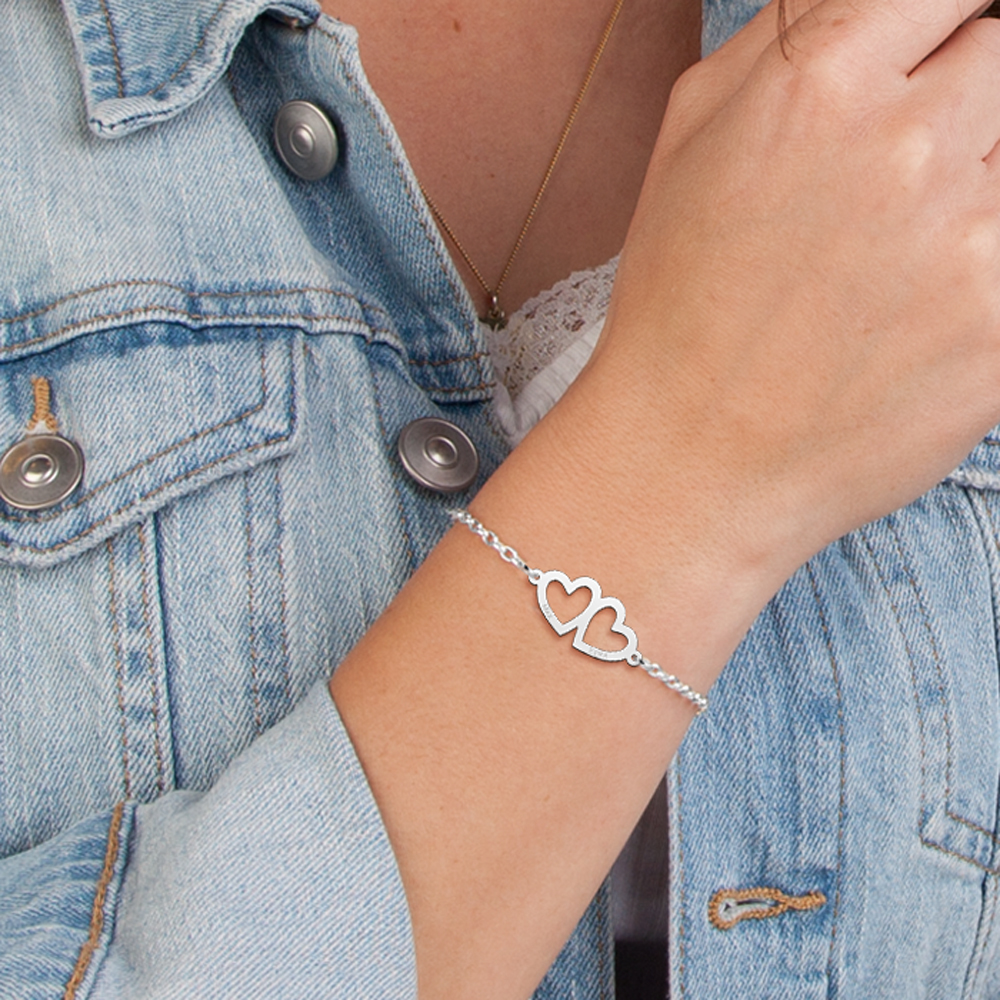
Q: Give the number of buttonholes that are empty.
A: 1